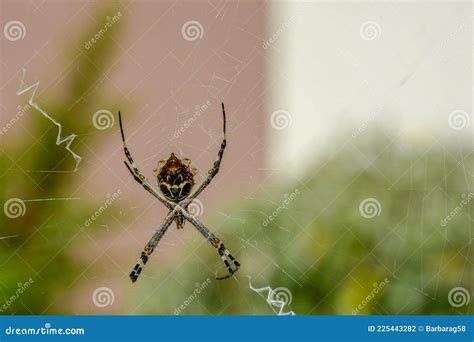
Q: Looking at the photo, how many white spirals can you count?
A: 12